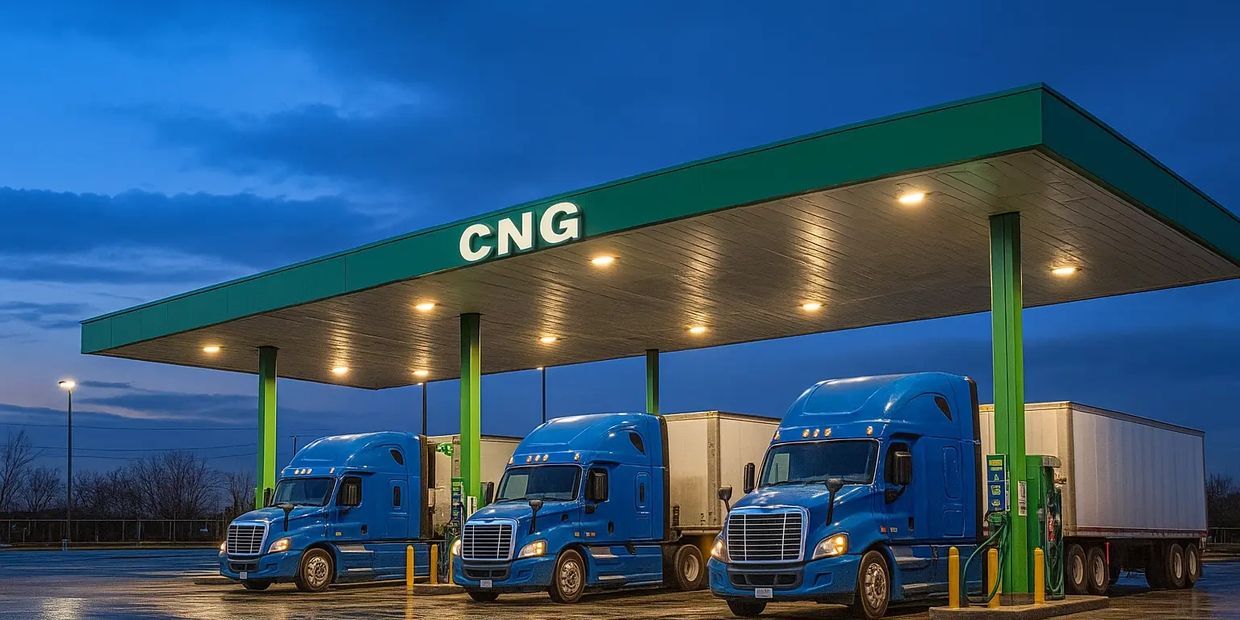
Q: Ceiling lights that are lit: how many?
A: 10